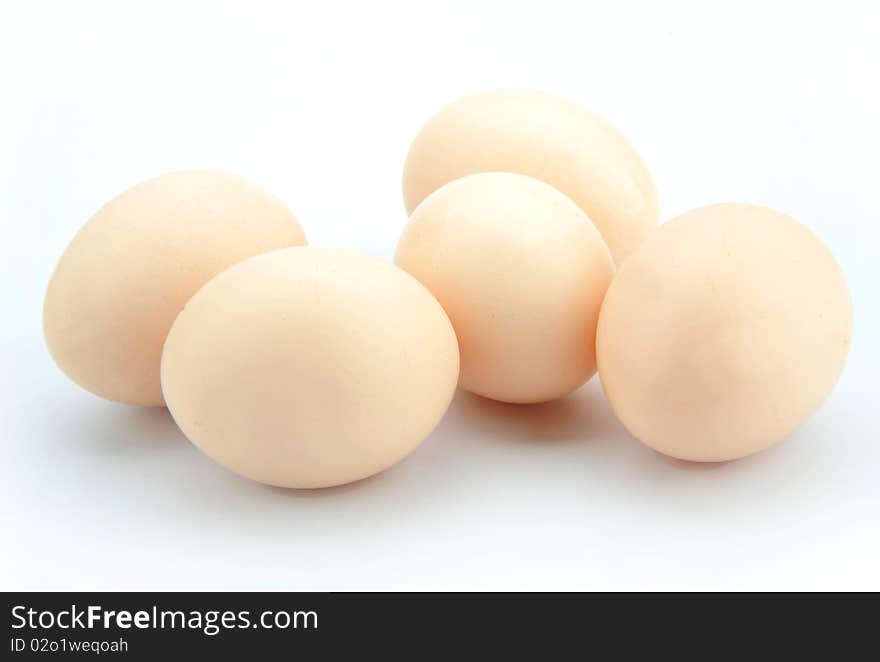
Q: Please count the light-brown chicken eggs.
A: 5